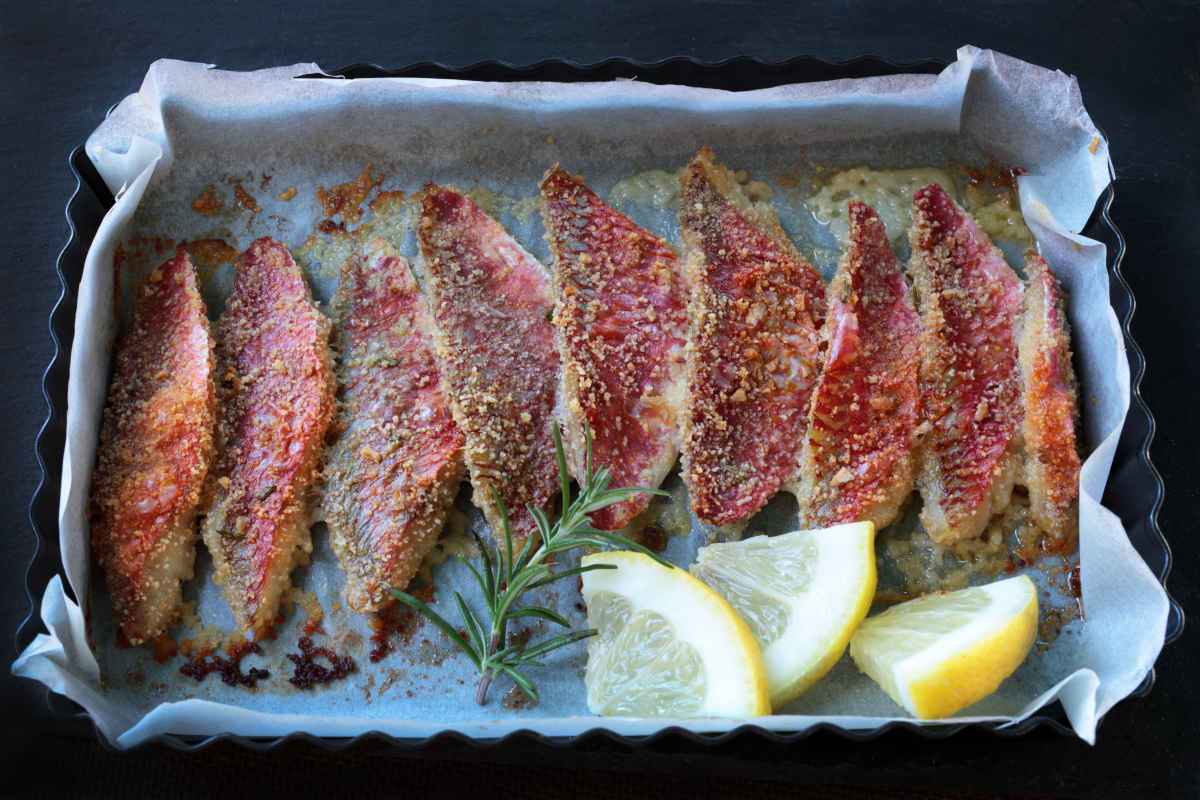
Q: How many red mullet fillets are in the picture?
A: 9